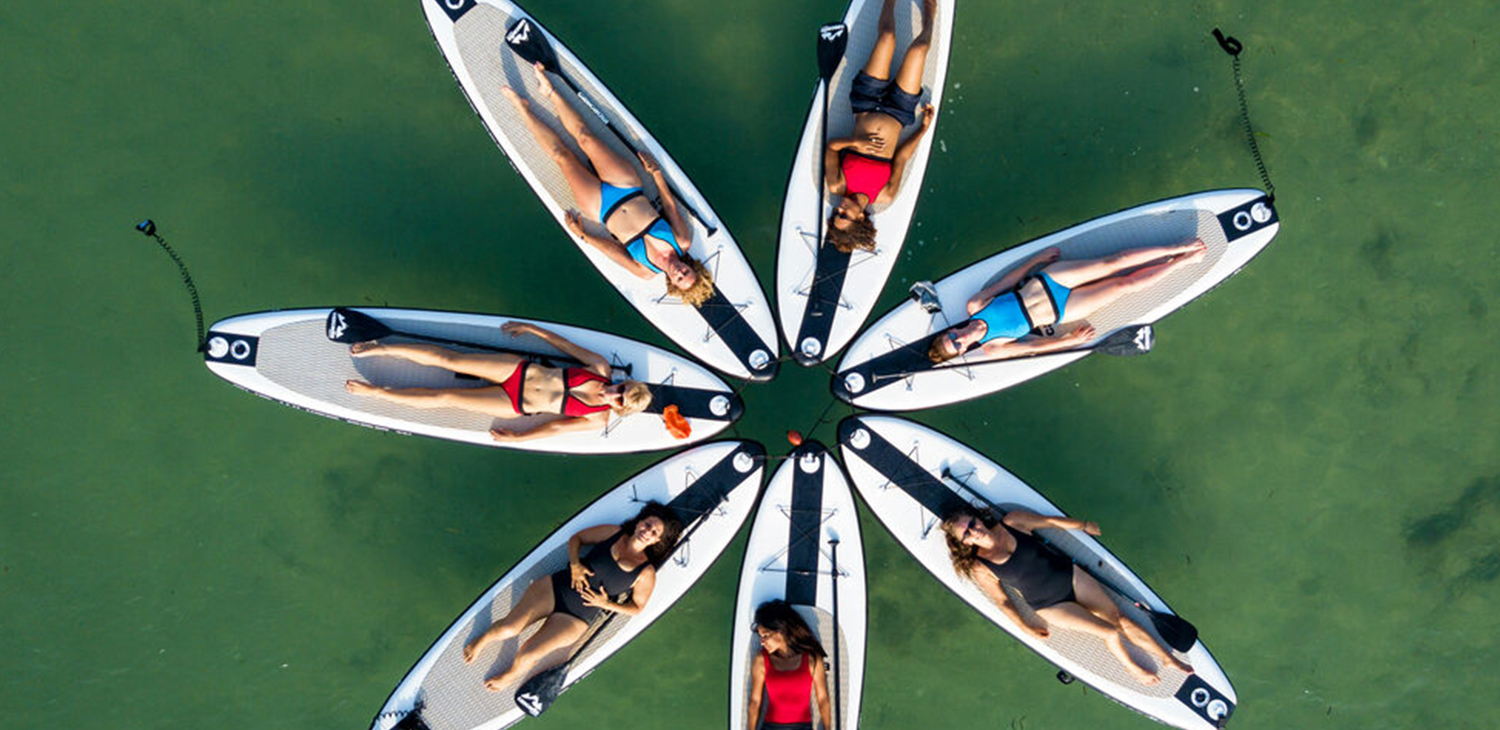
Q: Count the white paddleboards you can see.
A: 7